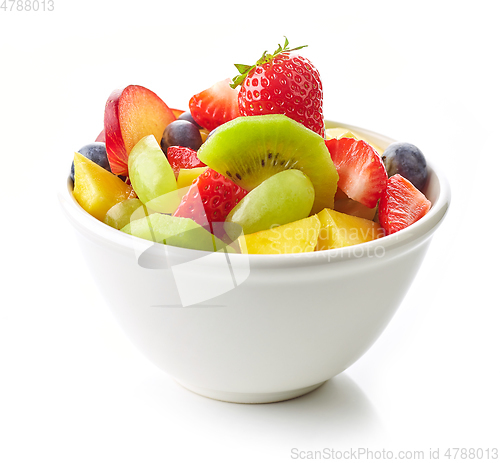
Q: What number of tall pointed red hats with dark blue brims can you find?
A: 0